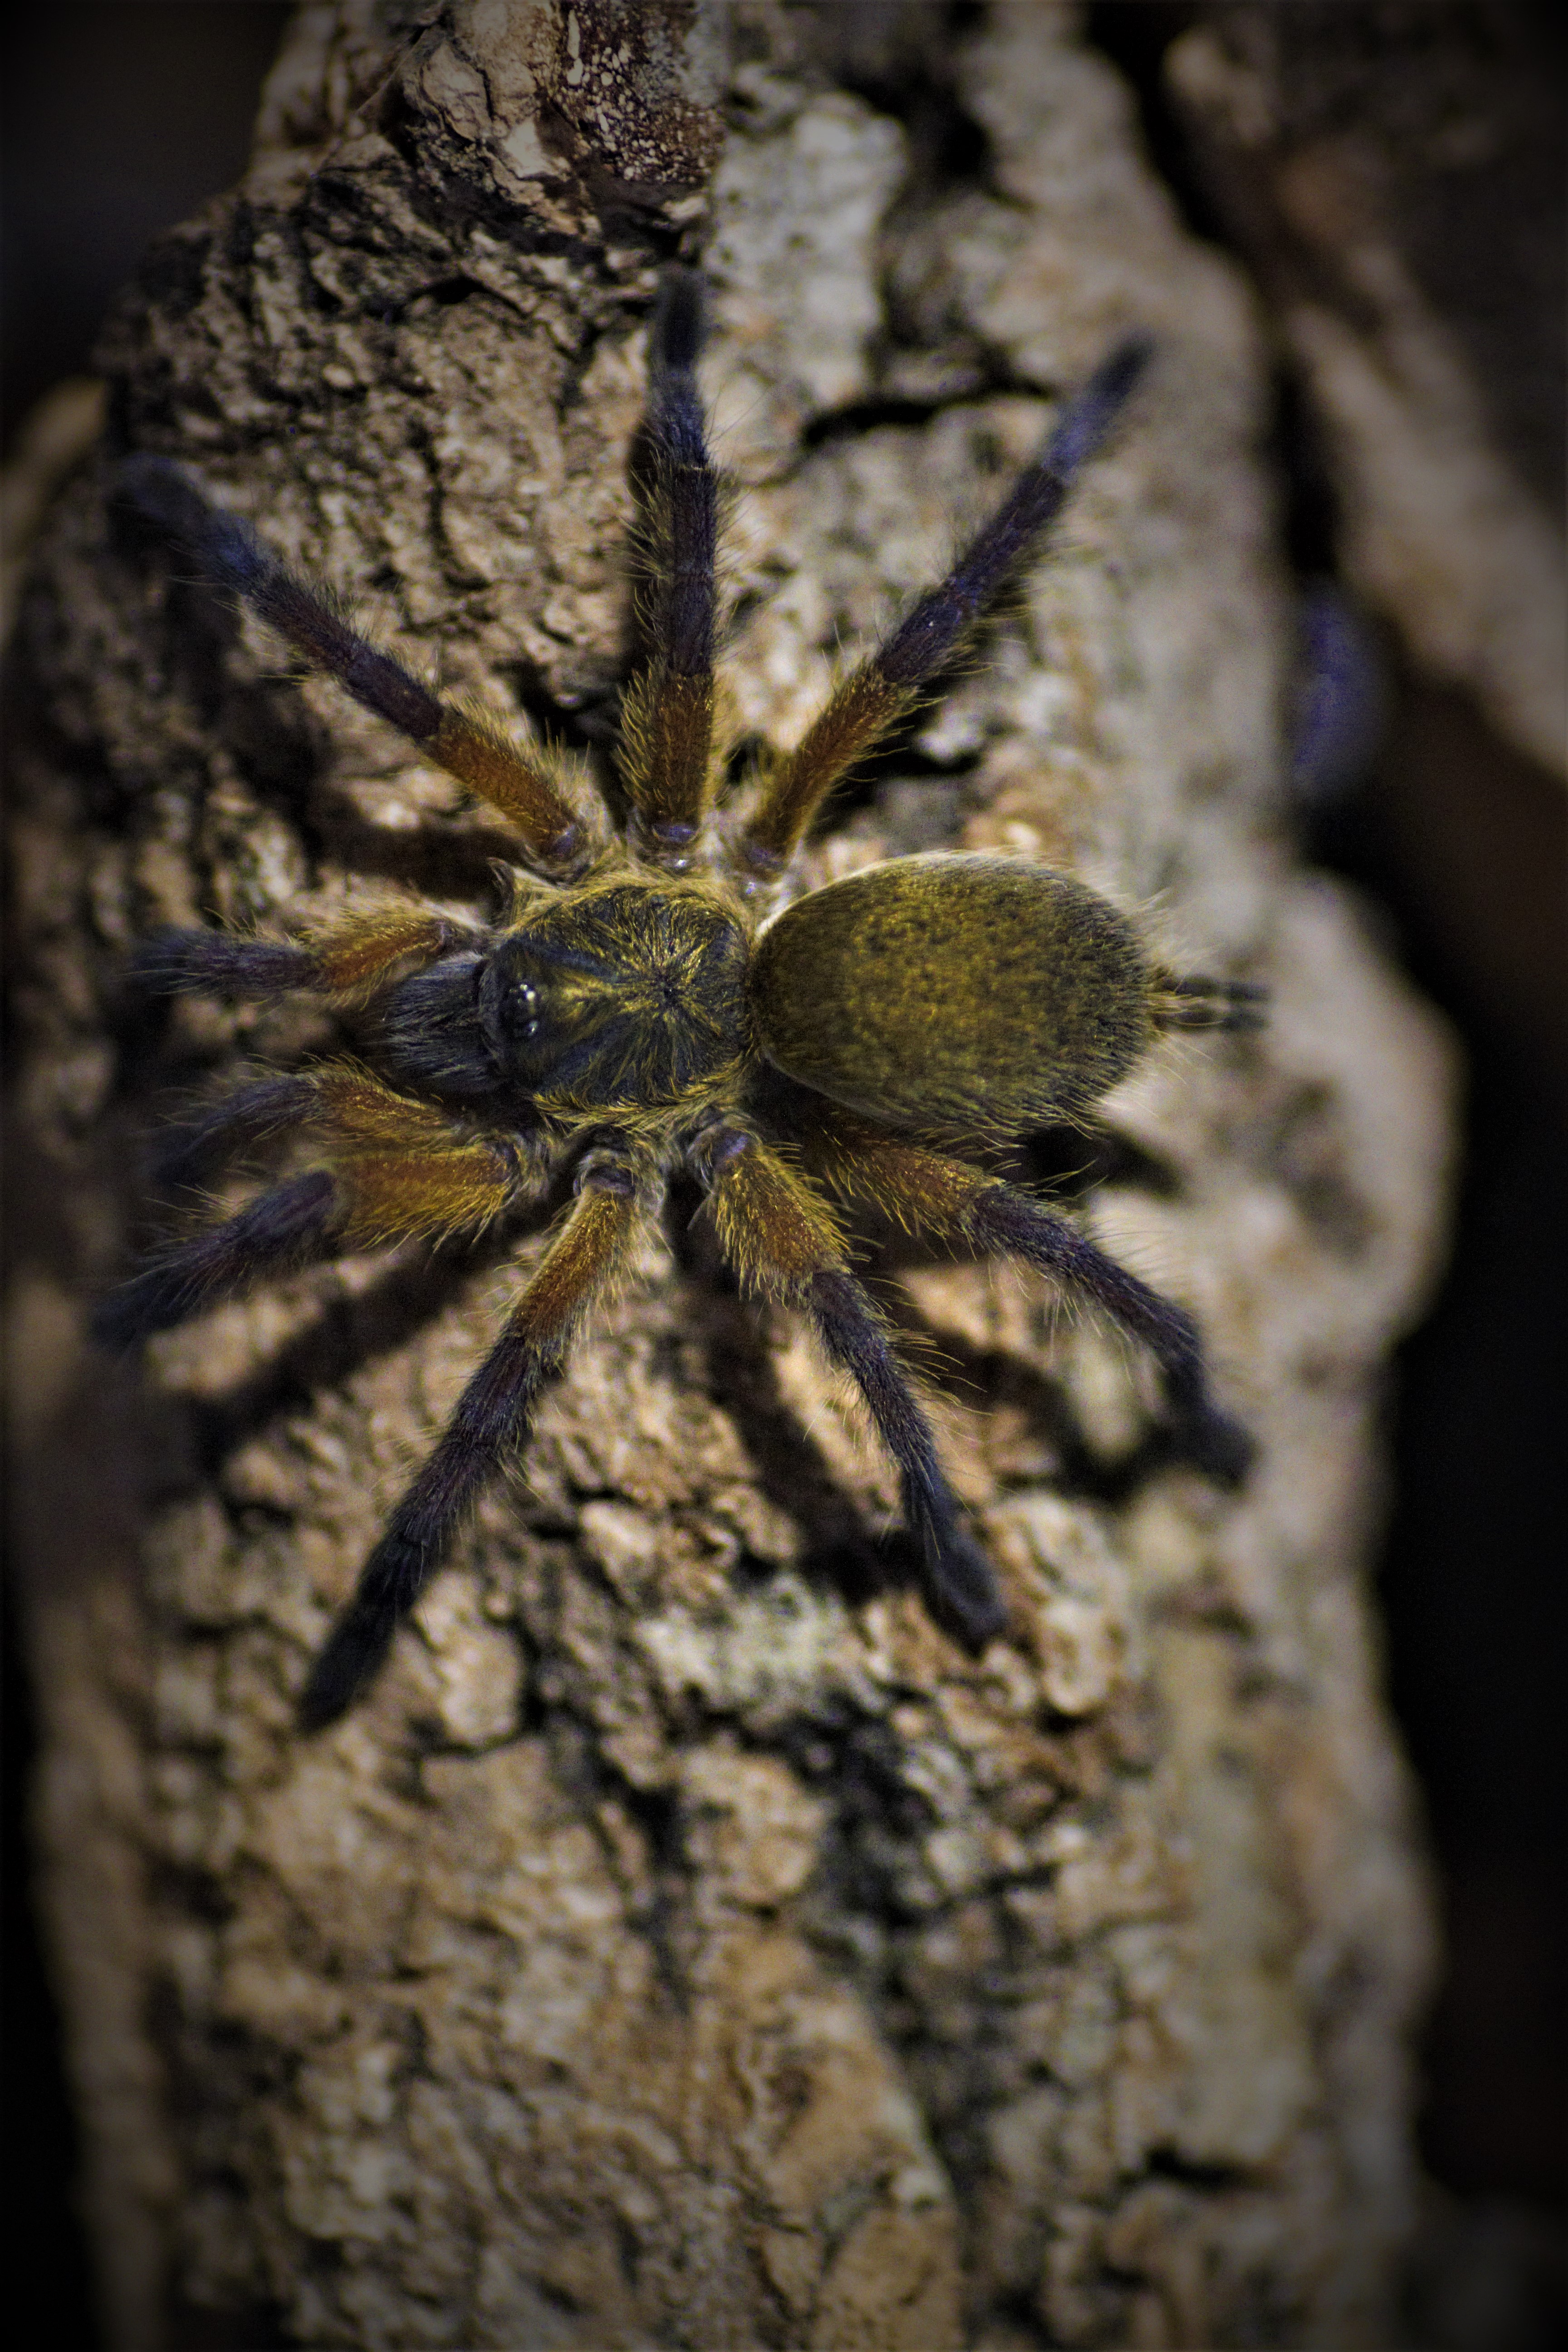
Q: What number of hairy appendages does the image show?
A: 9